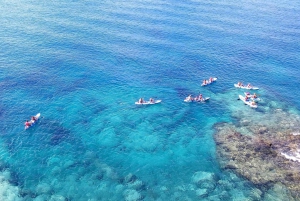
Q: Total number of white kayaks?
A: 7